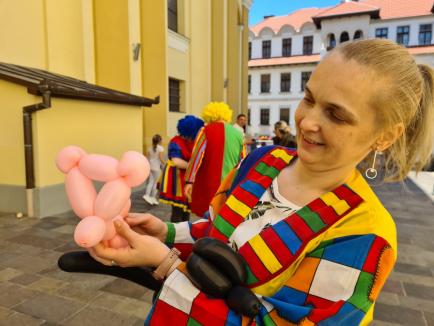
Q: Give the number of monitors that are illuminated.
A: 0